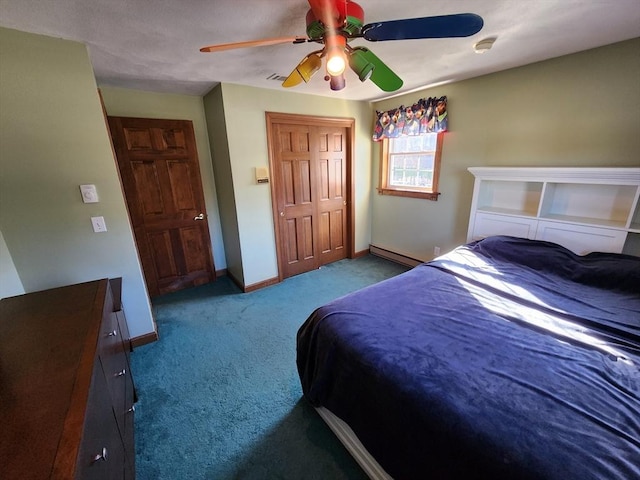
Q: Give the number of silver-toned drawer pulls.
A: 4